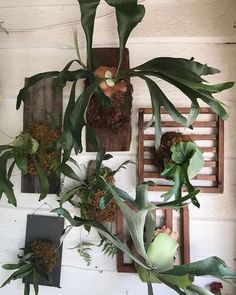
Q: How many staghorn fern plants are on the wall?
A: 6